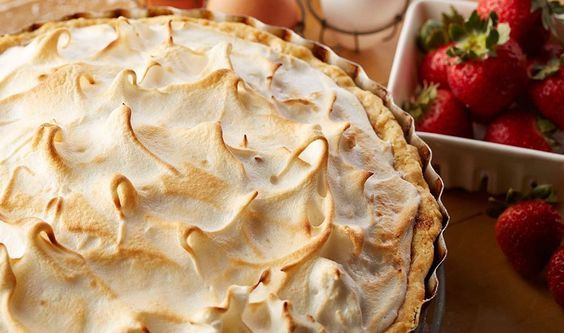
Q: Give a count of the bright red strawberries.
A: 8